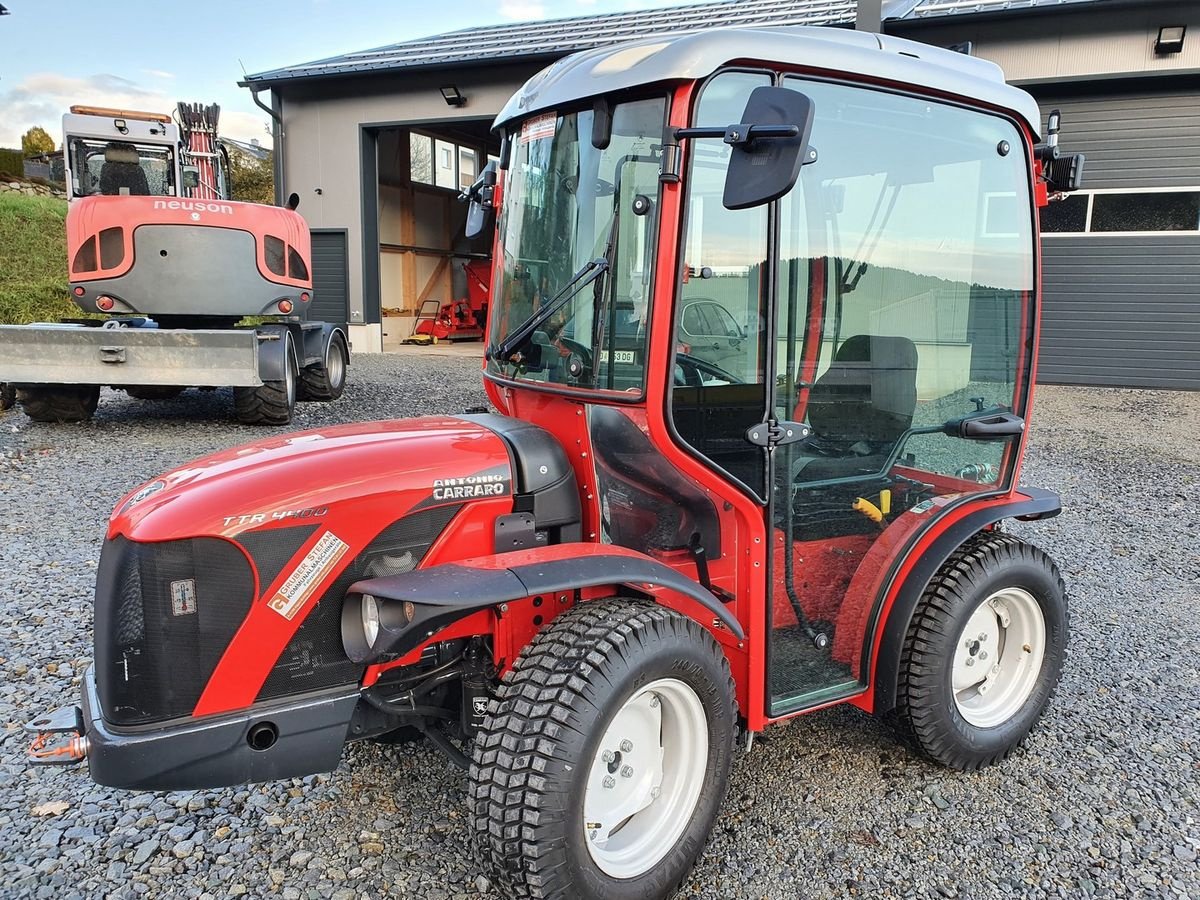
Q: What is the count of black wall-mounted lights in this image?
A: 2